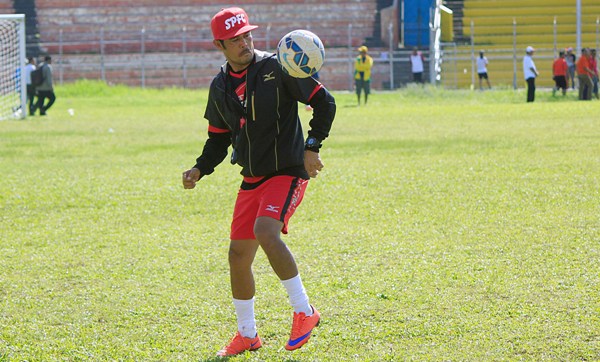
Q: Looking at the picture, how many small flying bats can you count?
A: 0